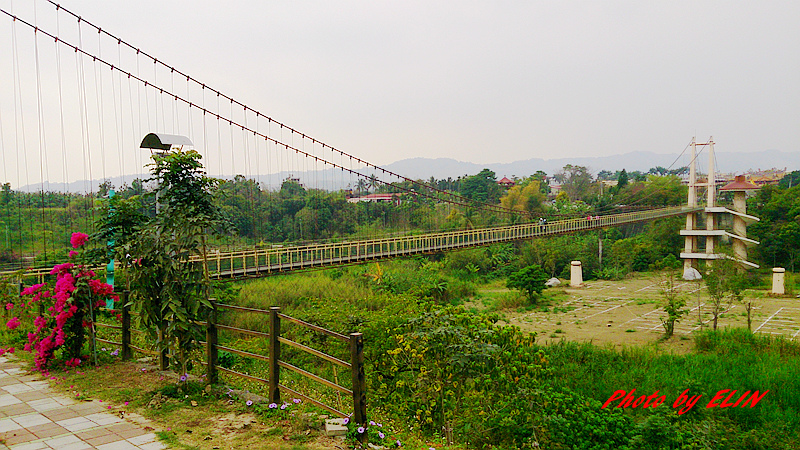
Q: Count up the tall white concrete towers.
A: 2